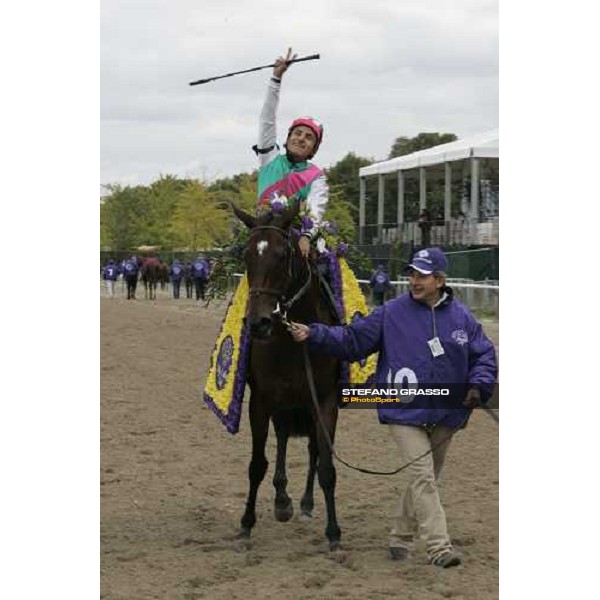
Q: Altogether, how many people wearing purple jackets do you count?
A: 6